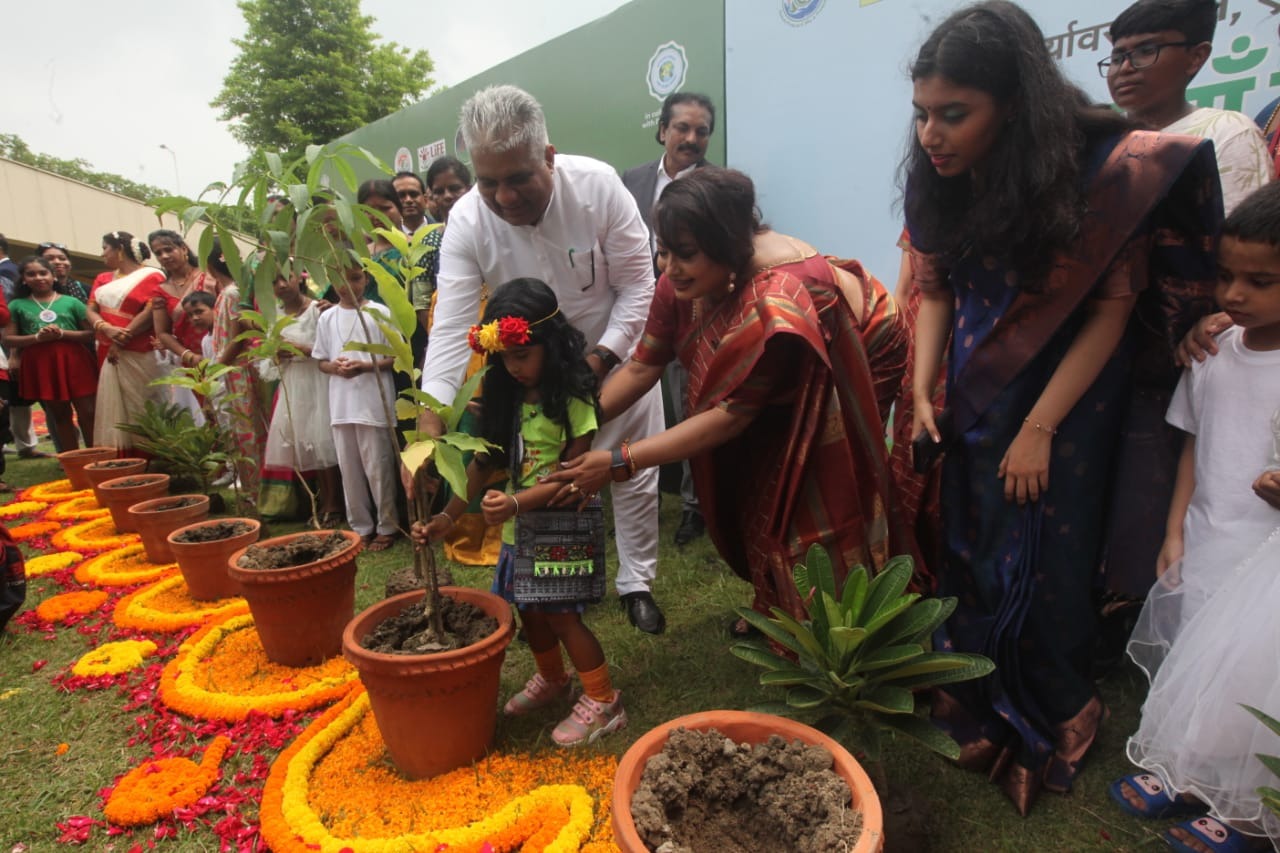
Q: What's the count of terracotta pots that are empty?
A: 7